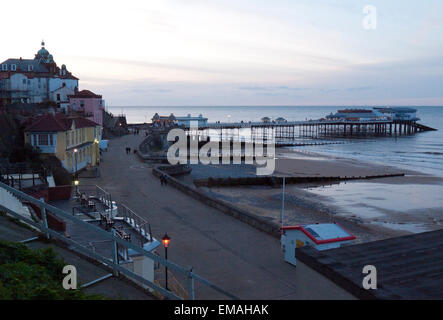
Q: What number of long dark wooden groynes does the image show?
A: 2